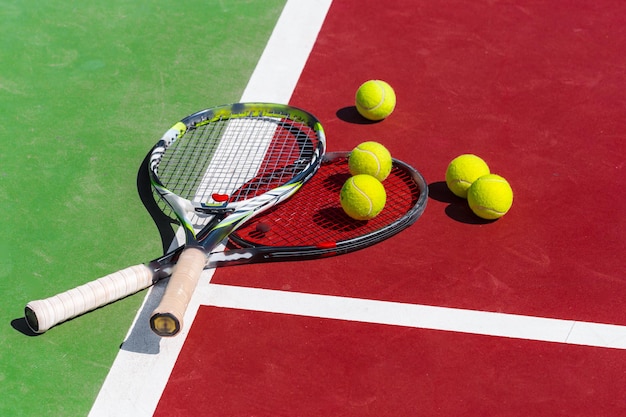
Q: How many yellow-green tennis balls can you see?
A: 5